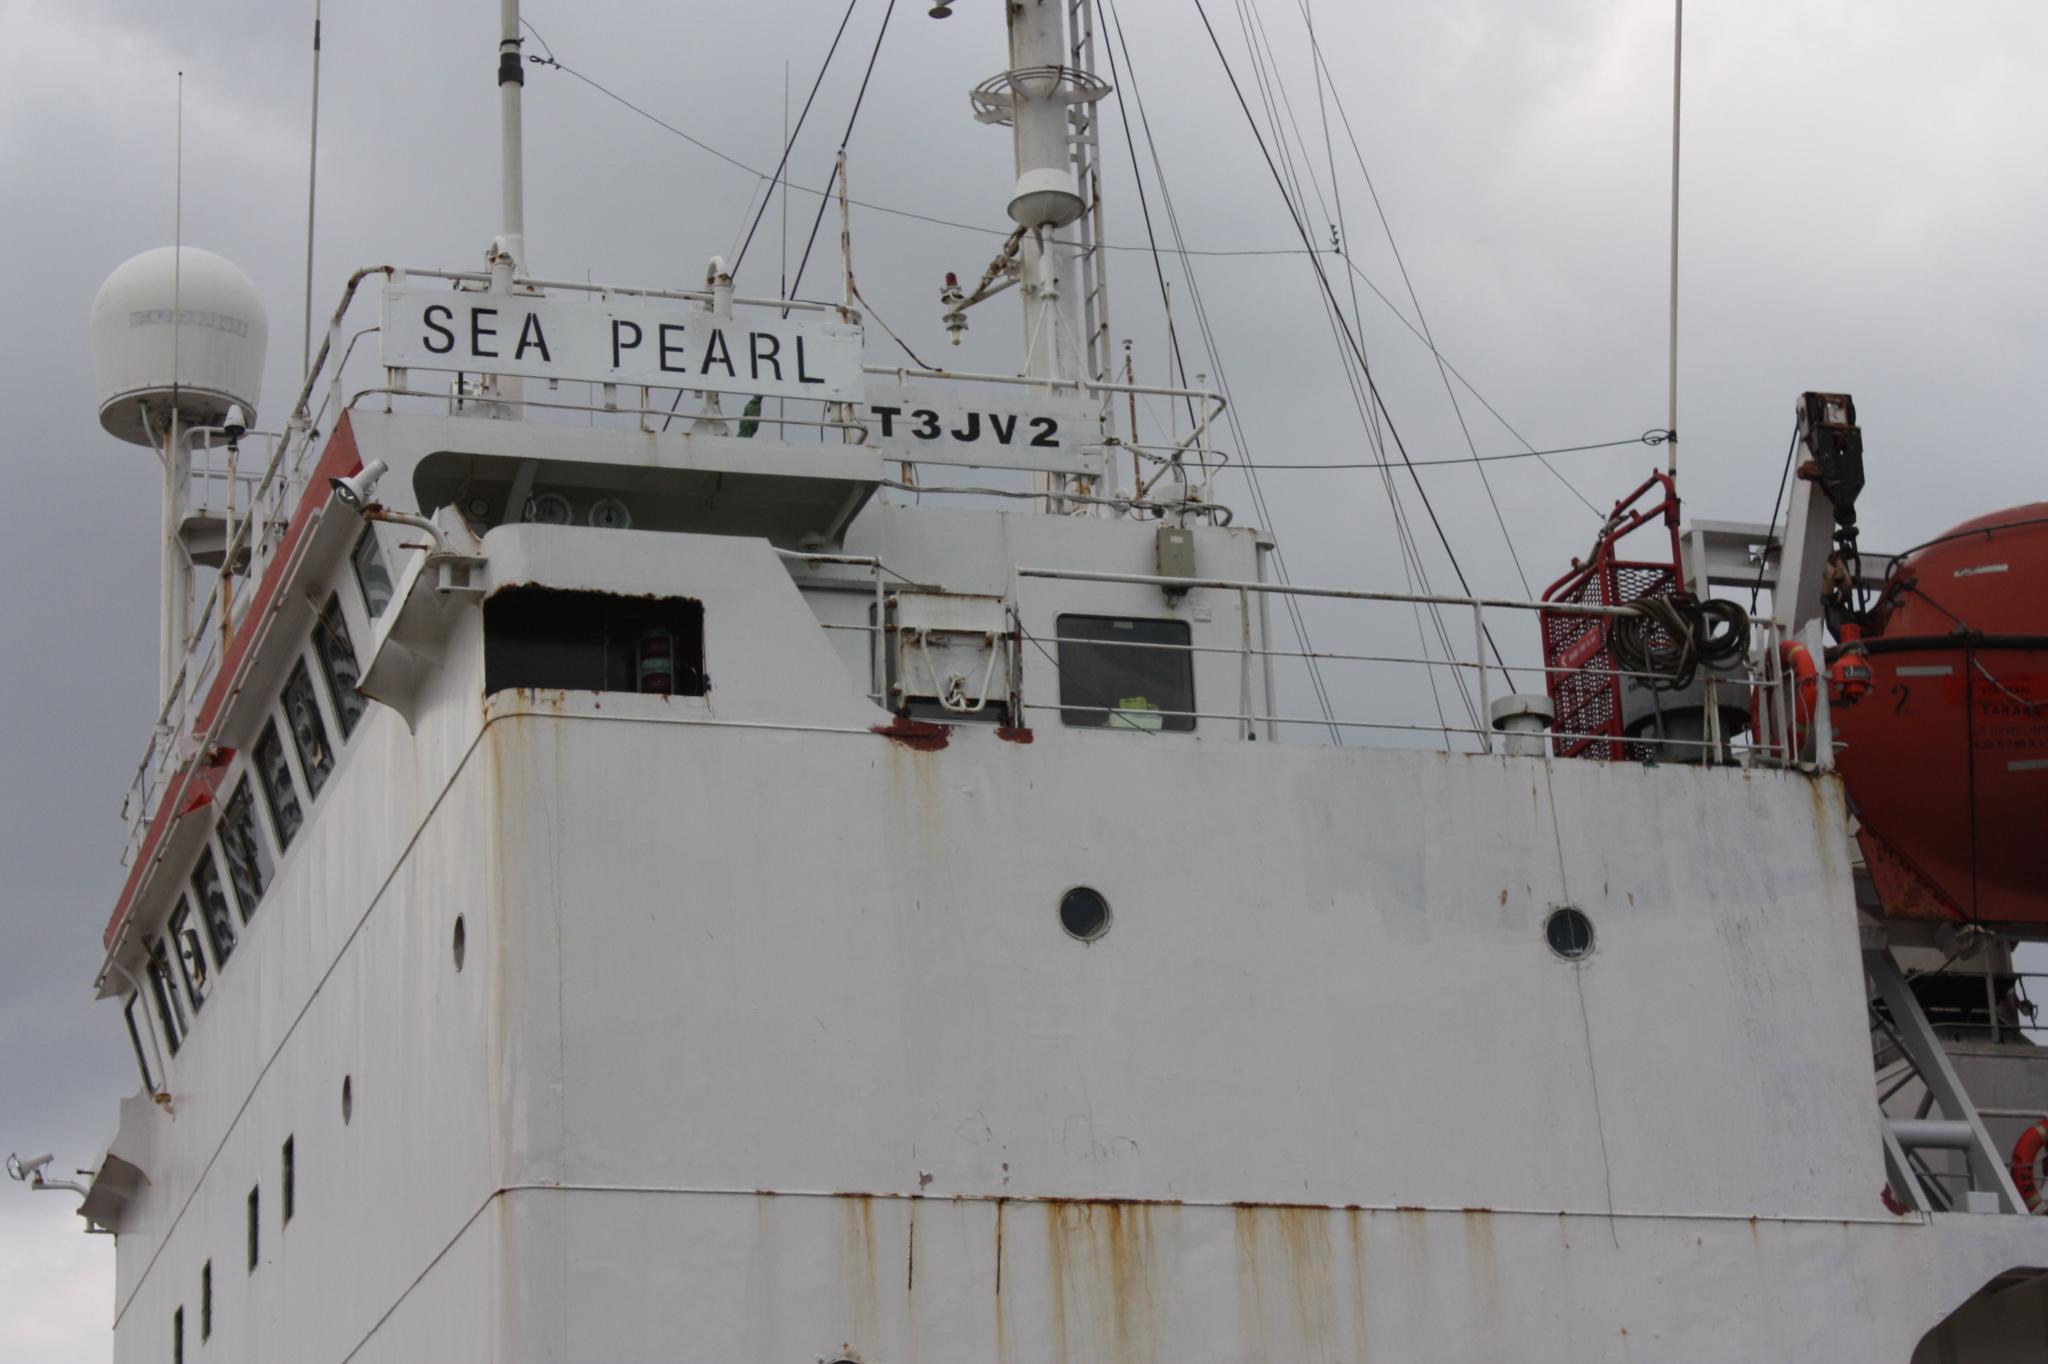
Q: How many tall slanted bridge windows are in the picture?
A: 9